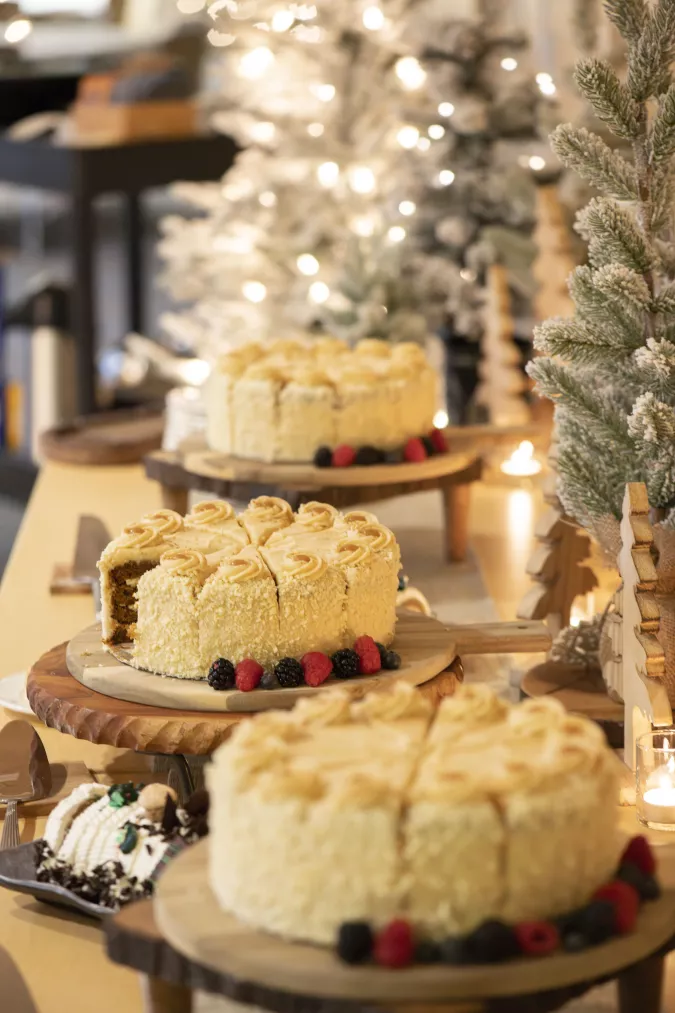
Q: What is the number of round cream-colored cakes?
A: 3